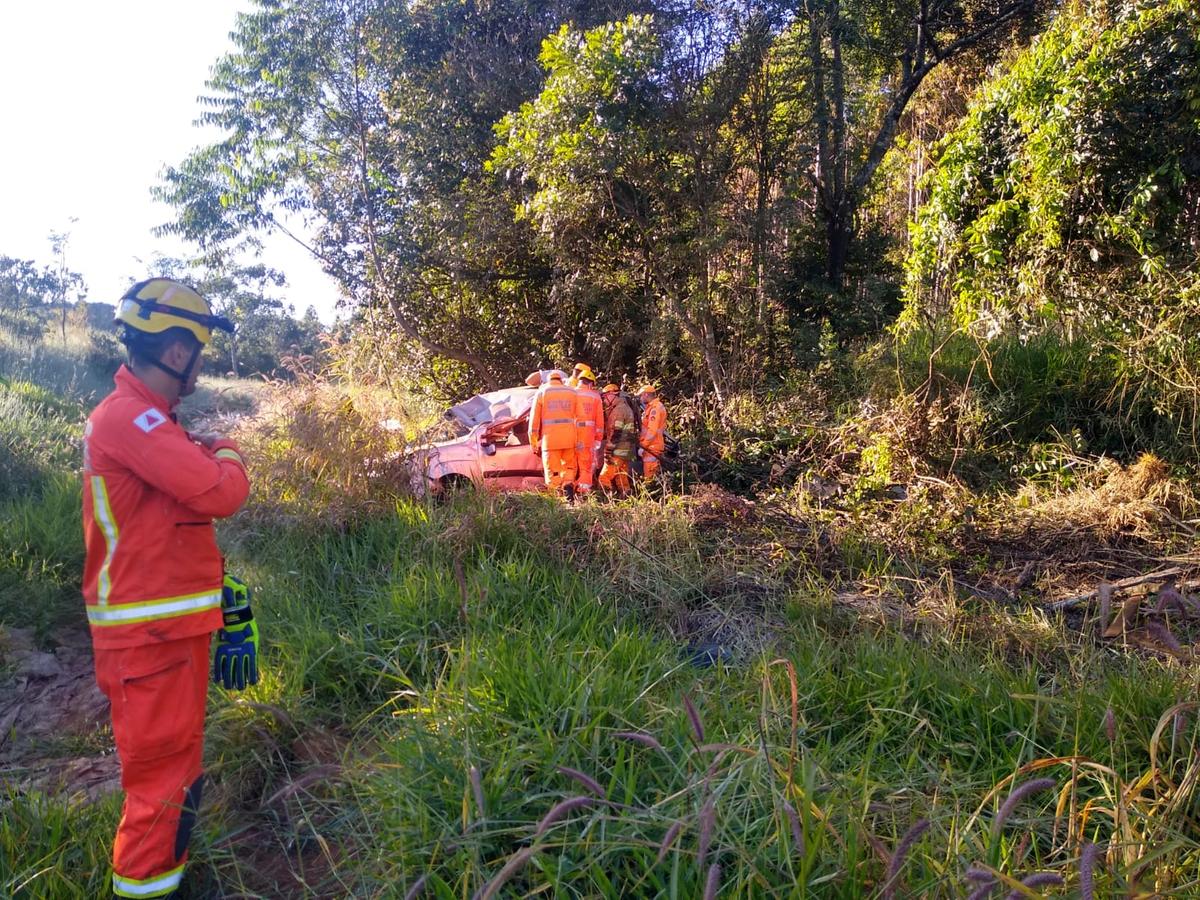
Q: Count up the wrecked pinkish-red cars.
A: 1